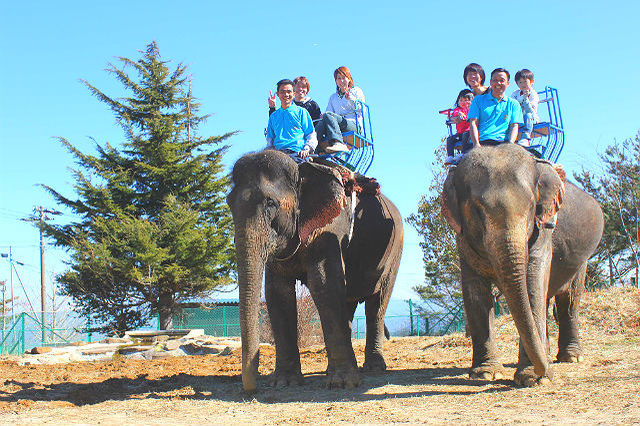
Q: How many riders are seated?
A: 7